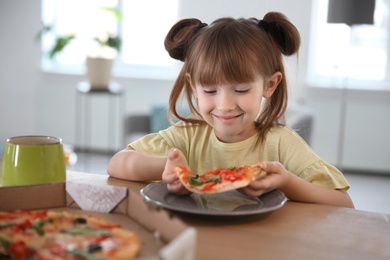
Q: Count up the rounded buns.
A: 2